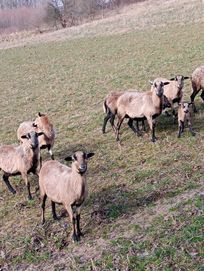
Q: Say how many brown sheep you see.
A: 8